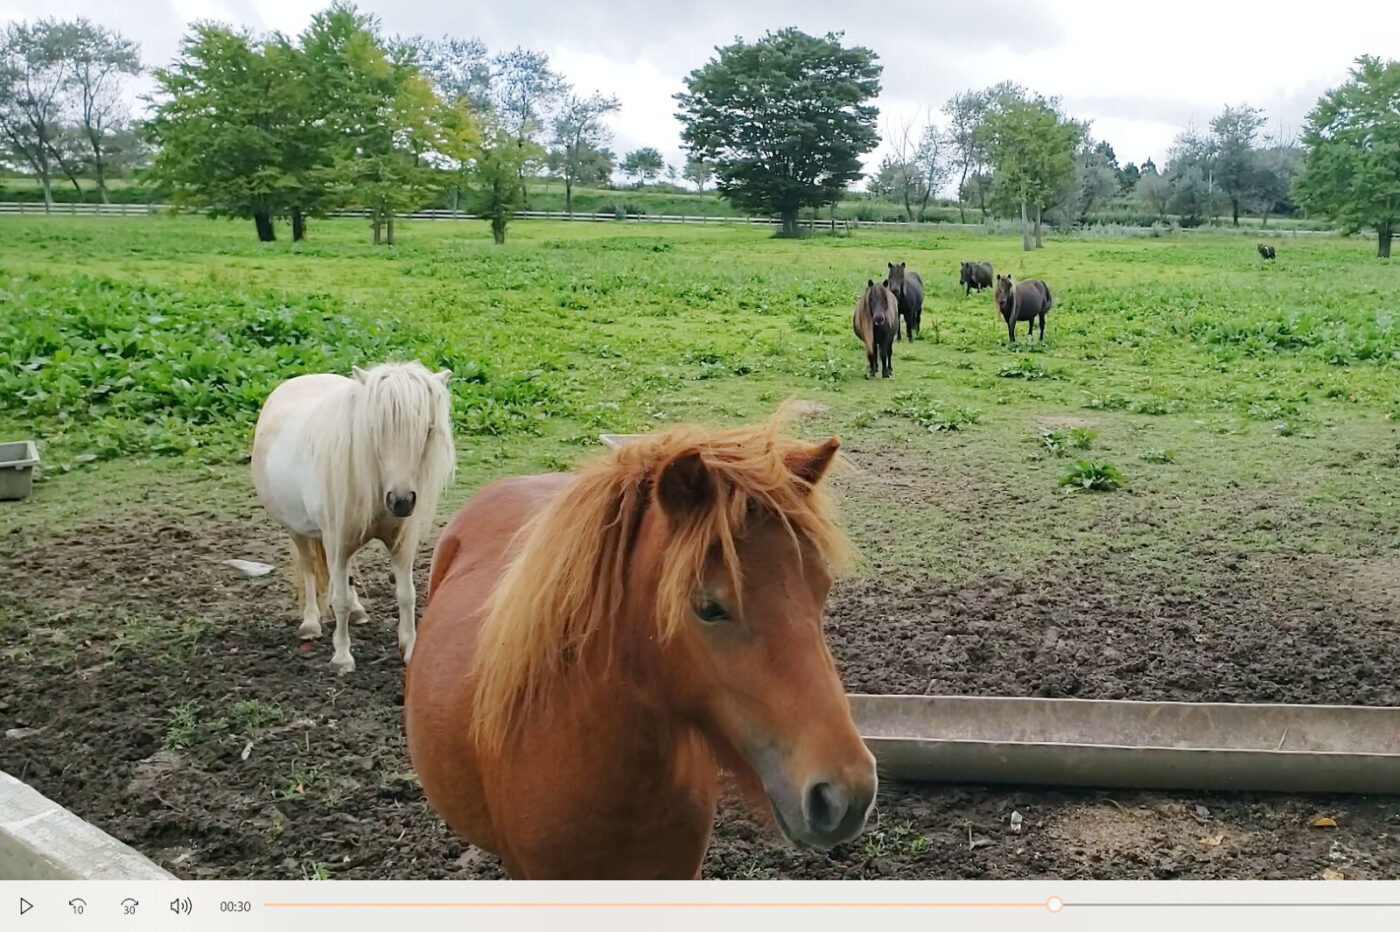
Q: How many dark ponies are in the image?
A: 5